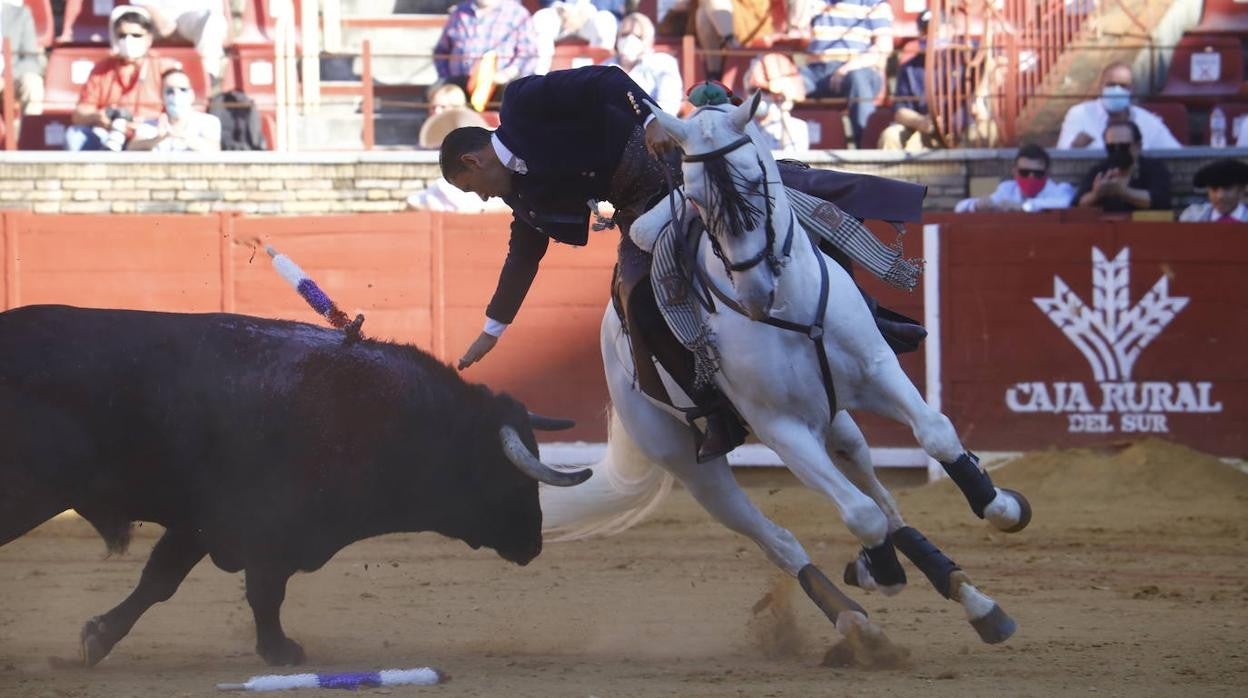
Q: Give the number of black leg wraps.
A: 4